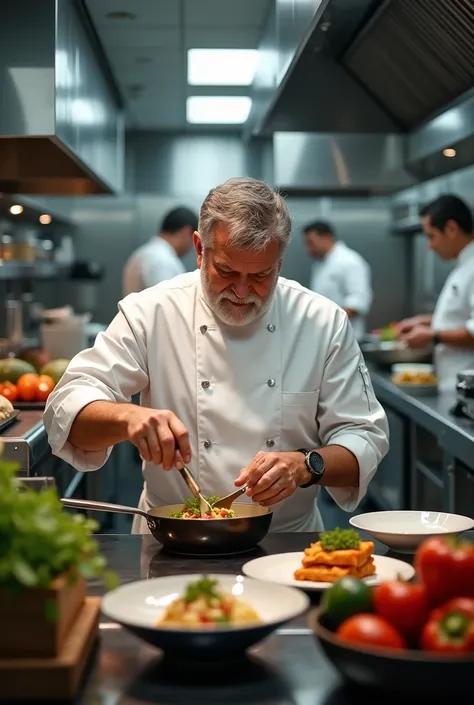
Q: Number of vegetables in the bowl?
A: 5